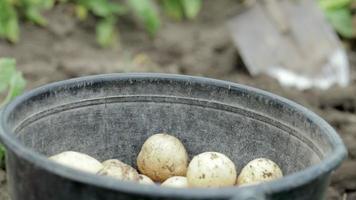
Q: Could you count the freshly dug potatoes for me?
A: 7